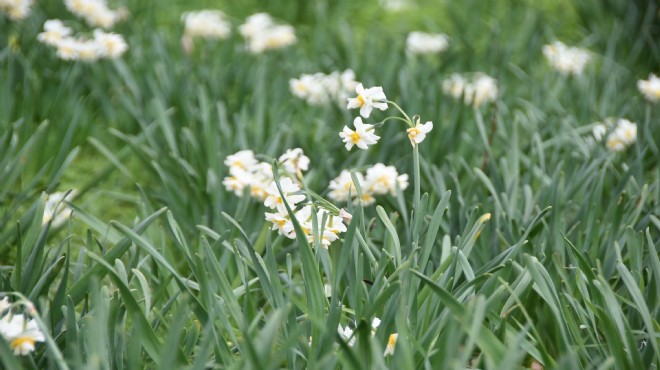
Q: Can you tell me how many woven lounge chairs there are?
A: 0